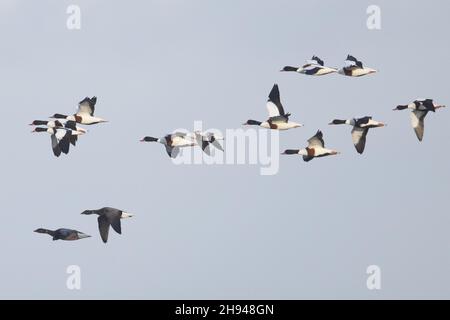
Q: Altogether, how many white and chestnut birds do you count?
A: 11